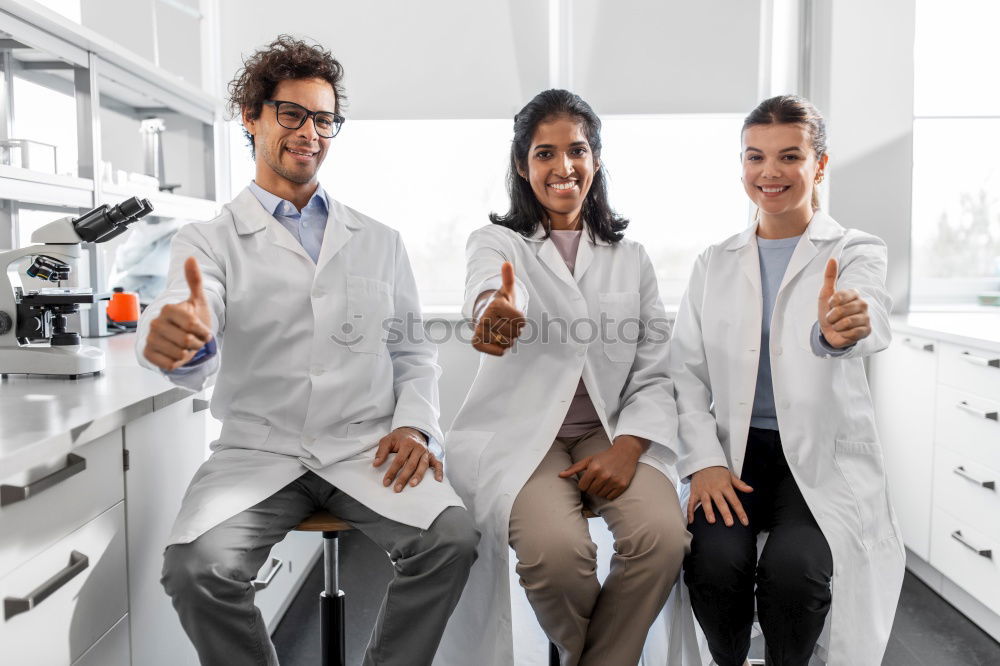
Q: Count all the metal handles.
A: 9